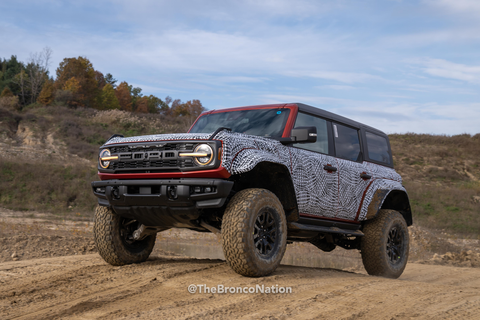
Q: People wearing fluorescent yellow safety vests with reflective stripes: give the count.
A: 0